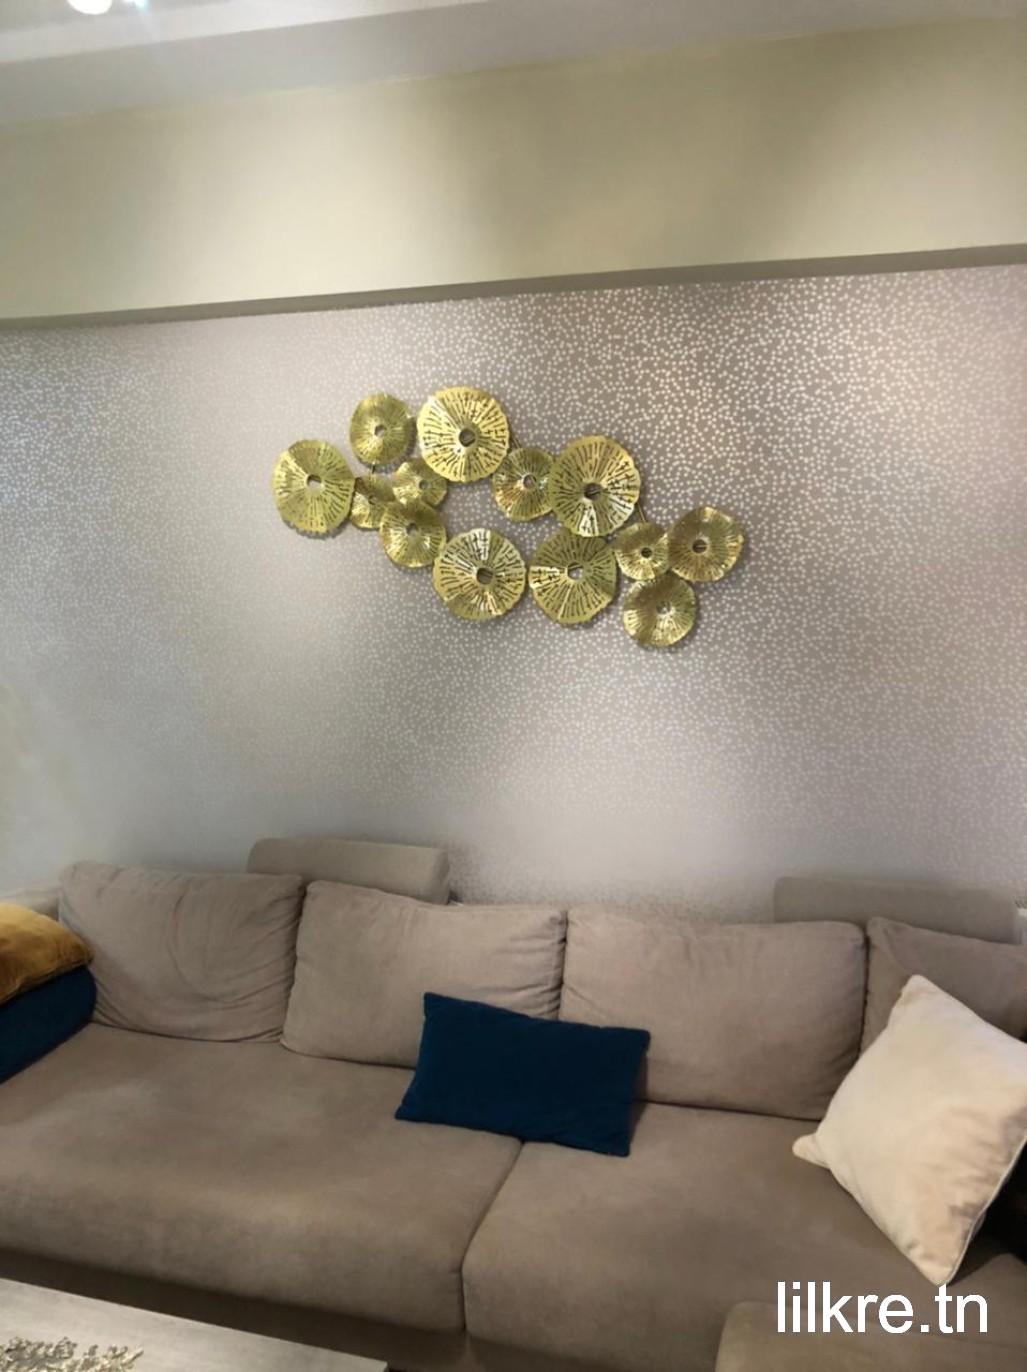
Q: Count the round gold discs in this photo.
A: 13